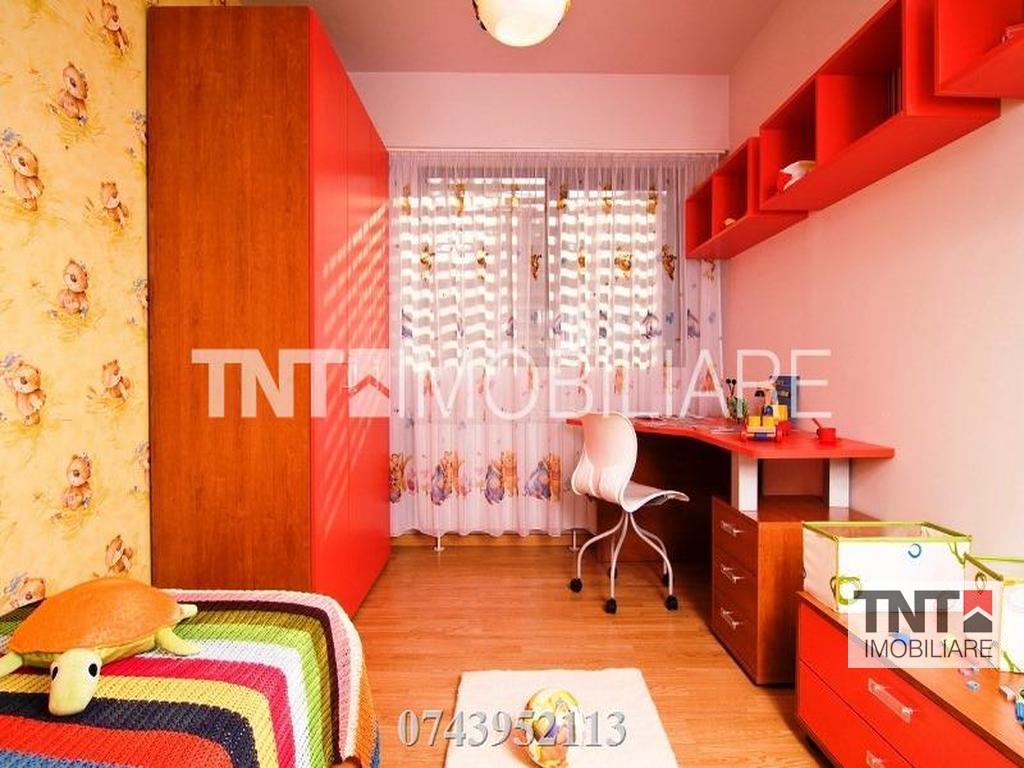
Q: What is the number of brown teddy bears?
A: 10